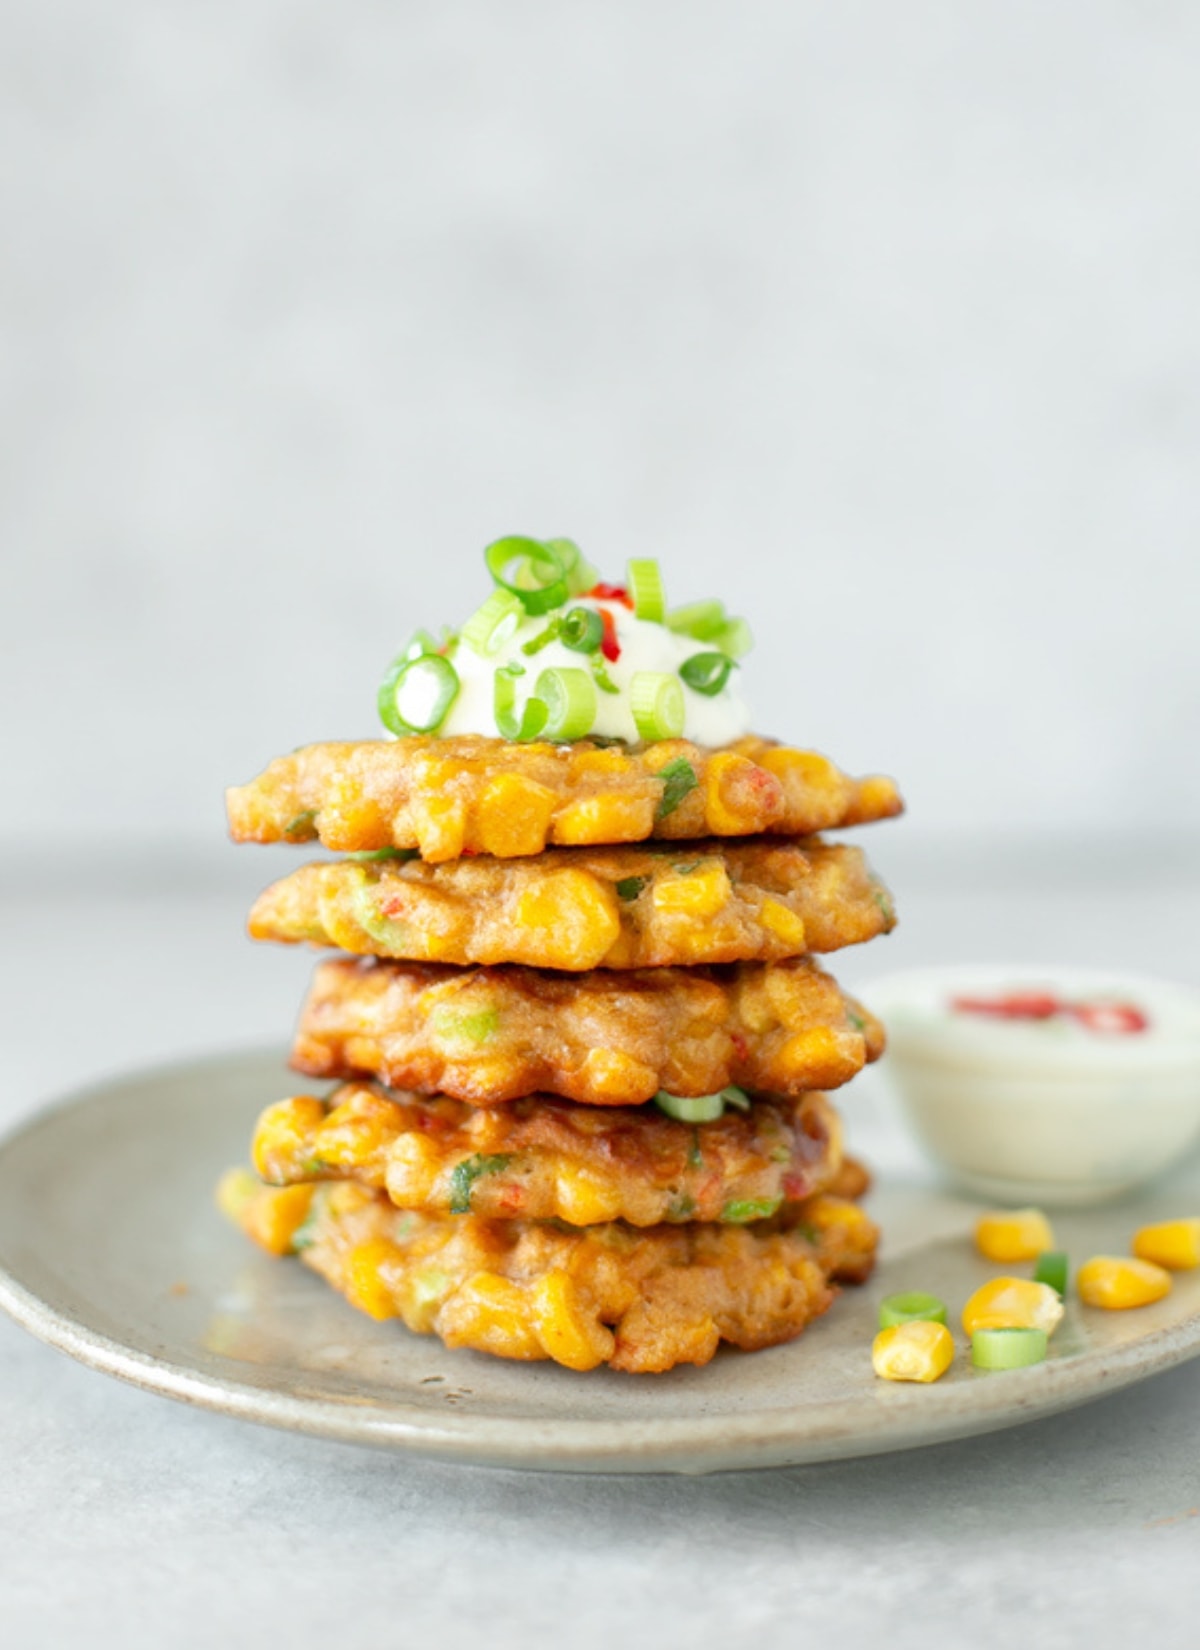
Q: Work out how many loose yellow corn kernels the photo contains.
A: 5